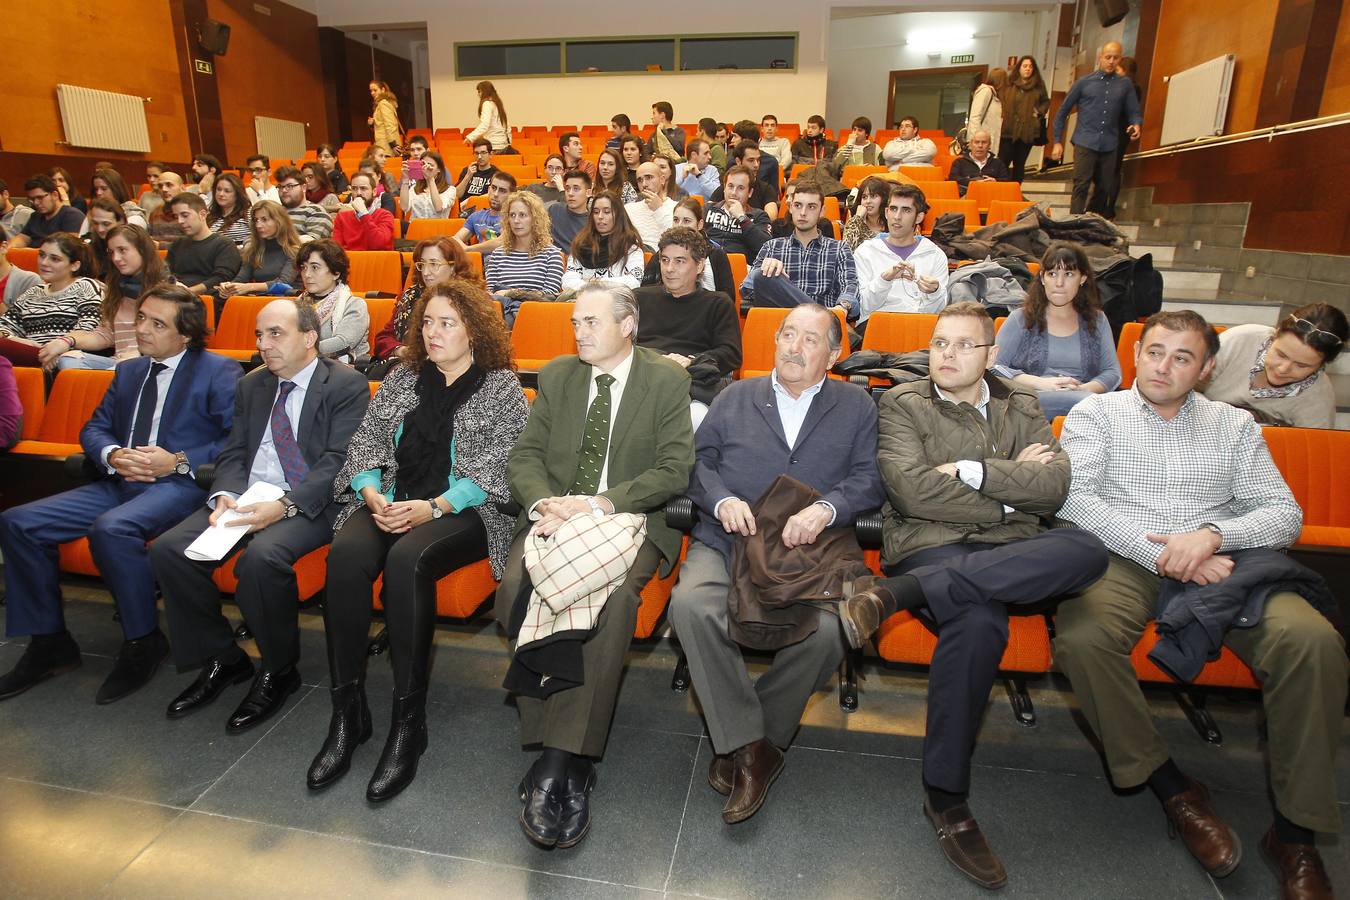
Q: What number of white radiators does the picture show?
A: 3